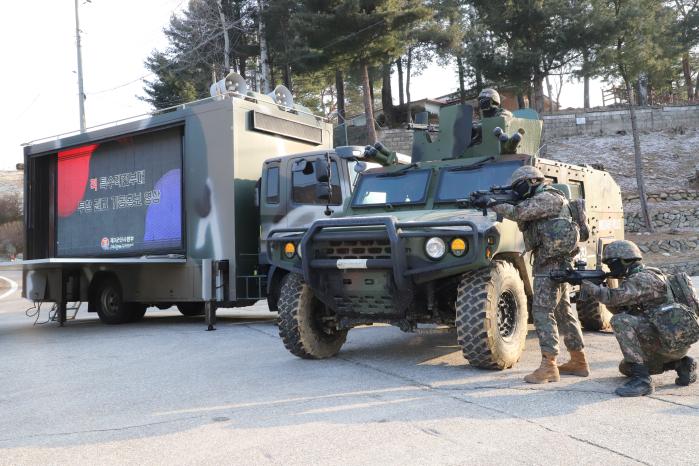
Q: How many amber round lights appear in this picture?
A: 2